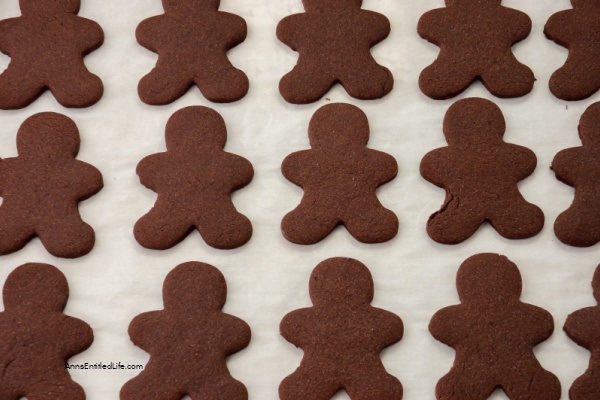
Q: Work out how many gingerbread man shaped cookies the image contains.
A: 15